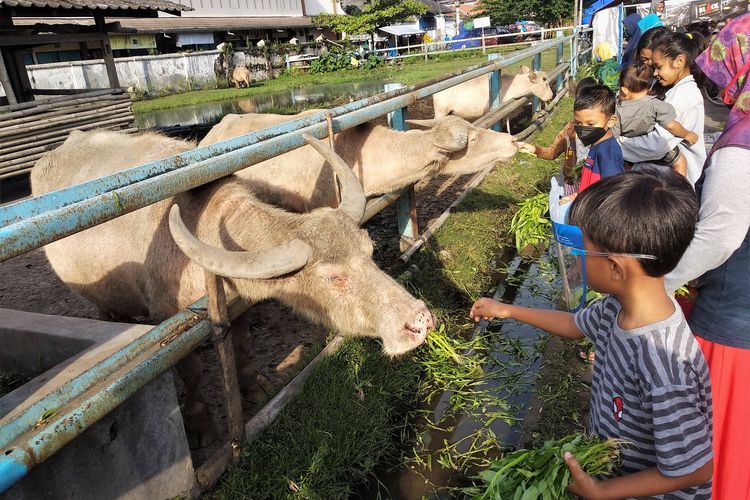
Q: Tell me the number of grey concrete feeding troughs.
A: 1